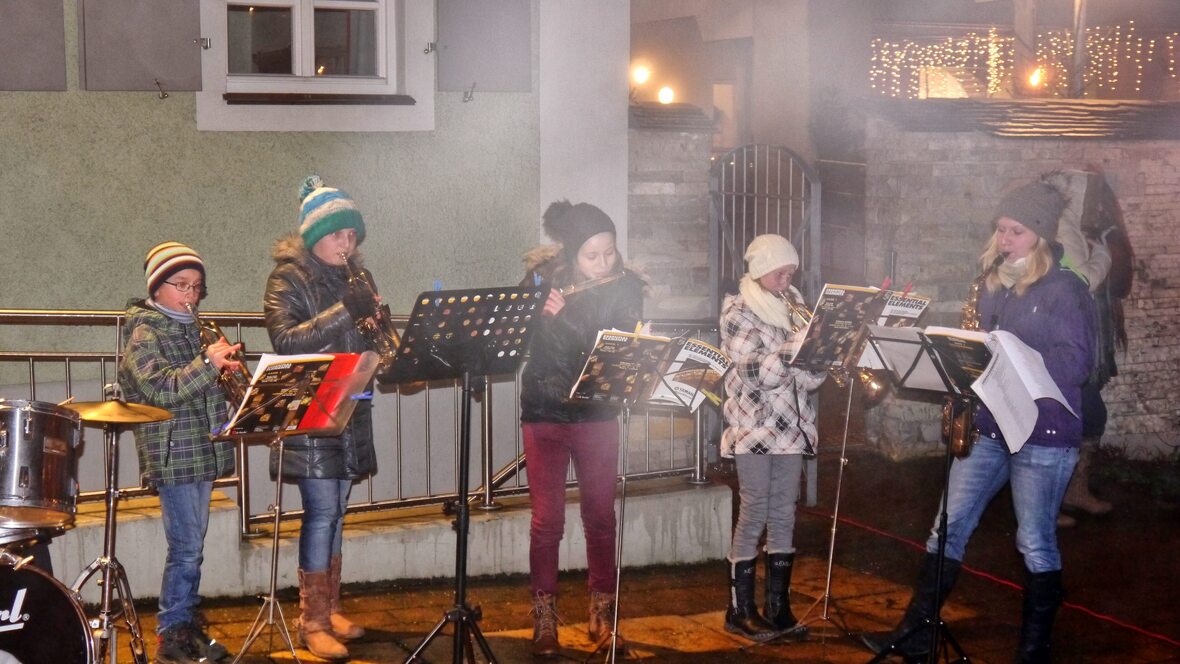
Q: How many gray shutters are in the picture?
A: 3